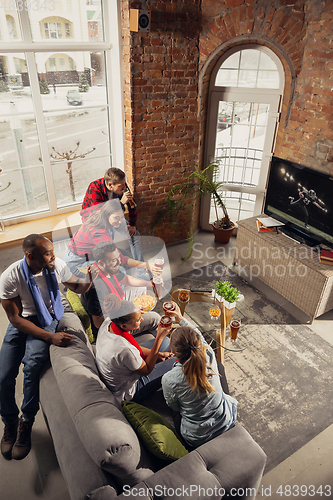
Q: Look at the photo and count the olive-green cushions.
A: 2